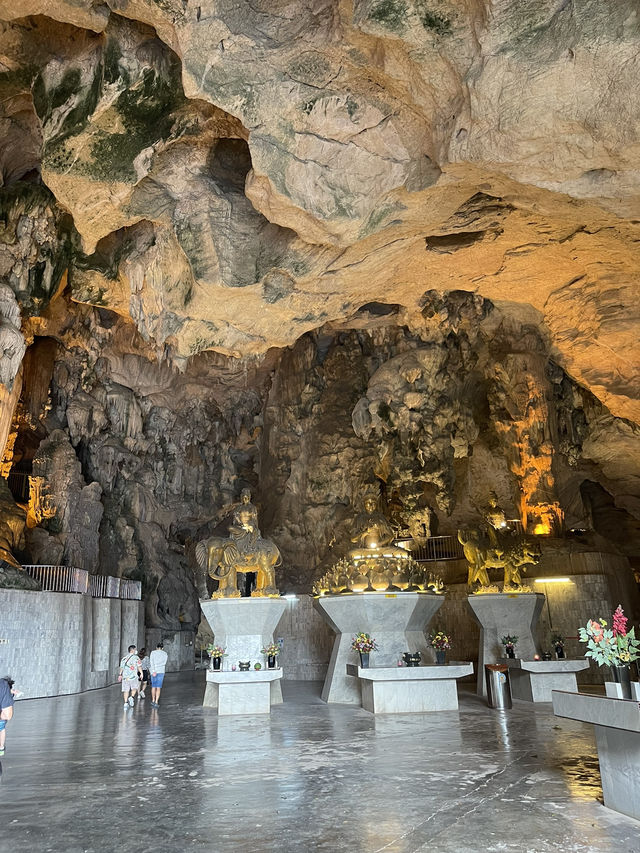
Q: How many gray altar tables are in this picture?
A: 4